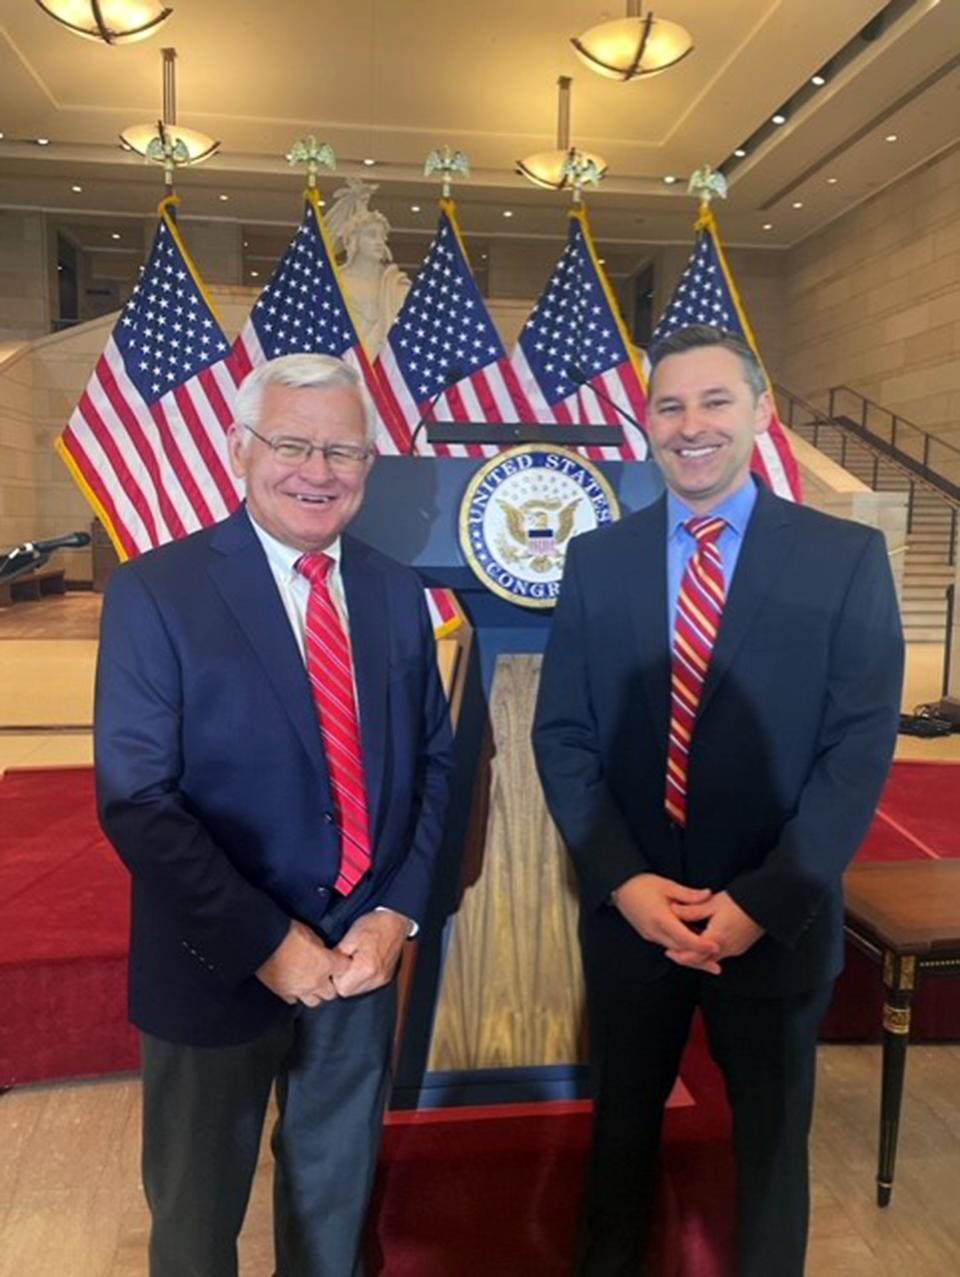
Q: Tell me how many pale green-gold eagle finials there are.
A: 5